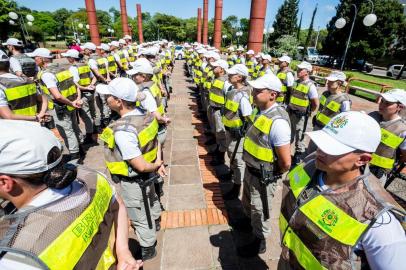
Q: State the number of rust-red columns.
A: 7